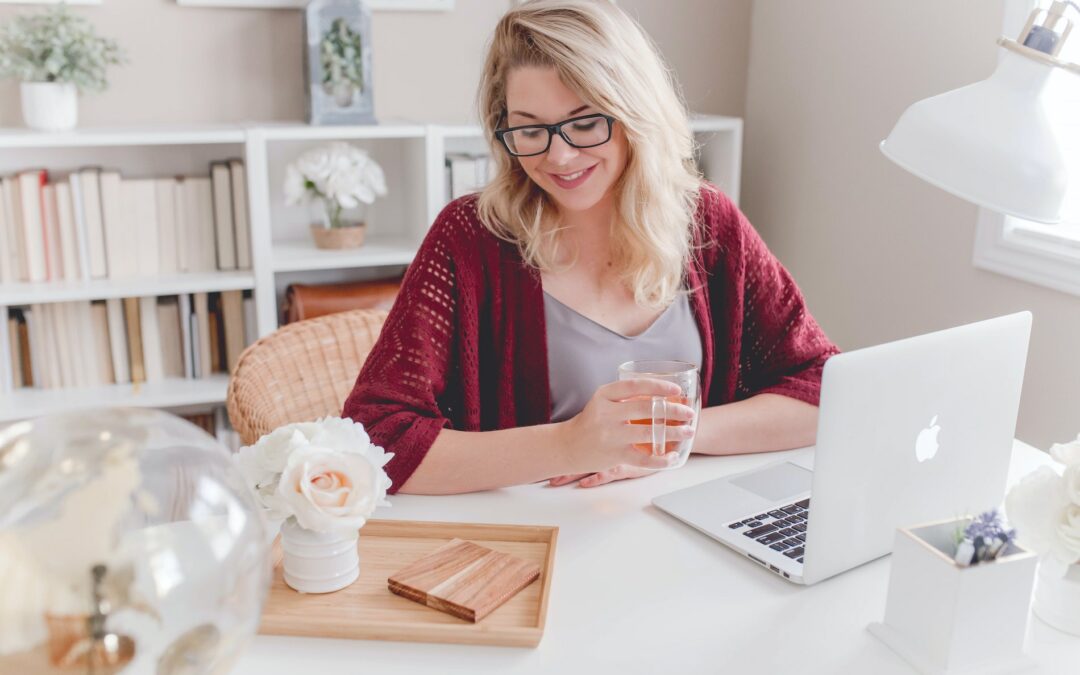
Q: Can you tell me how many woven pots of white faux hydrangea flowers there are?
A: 1